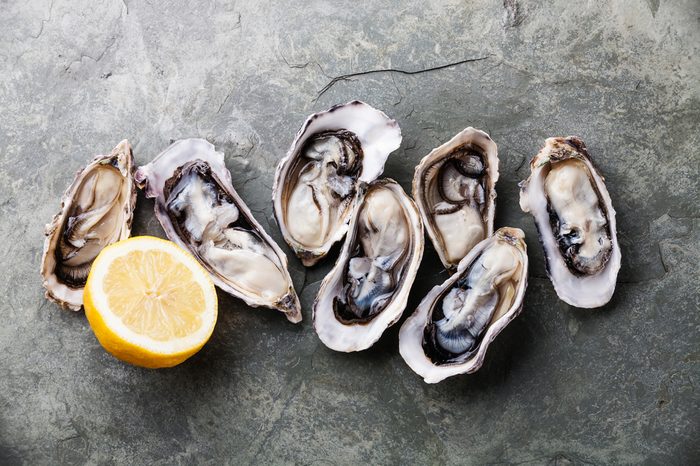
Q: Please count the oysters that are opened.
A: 7